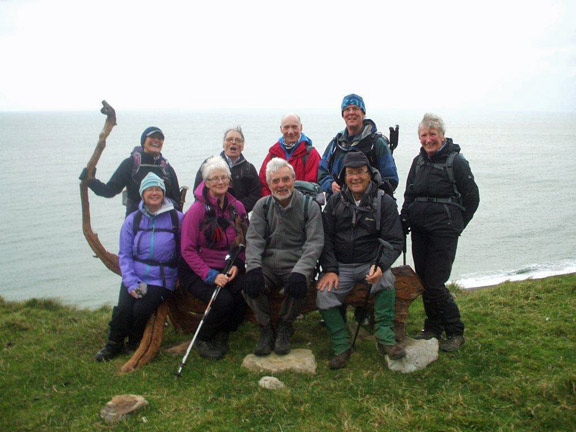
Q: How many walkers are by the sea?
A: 9